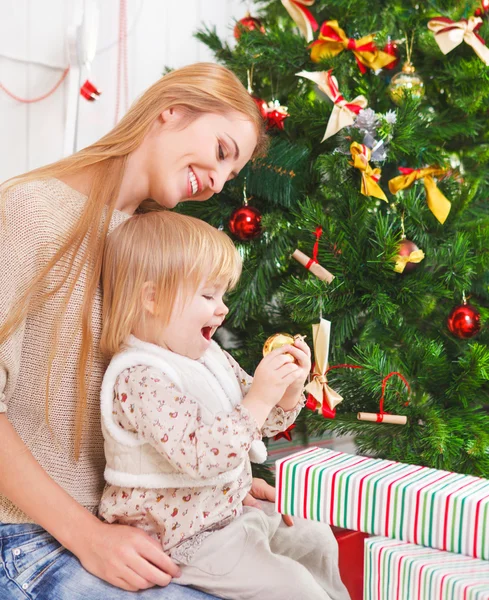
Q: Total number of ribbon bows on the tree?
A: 8